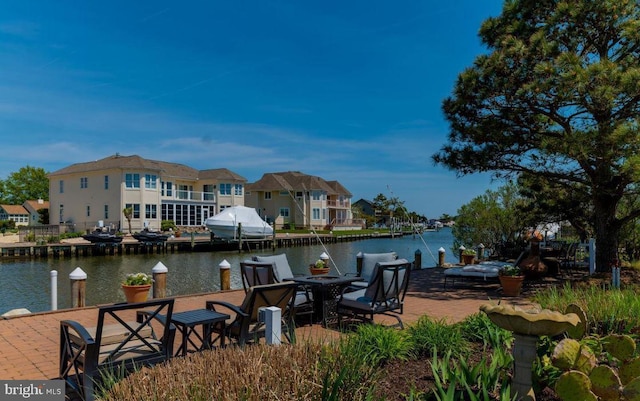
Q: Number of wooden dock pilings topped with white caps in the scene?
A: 9